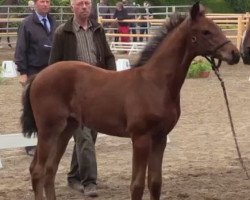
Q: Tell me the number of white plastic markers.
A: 2